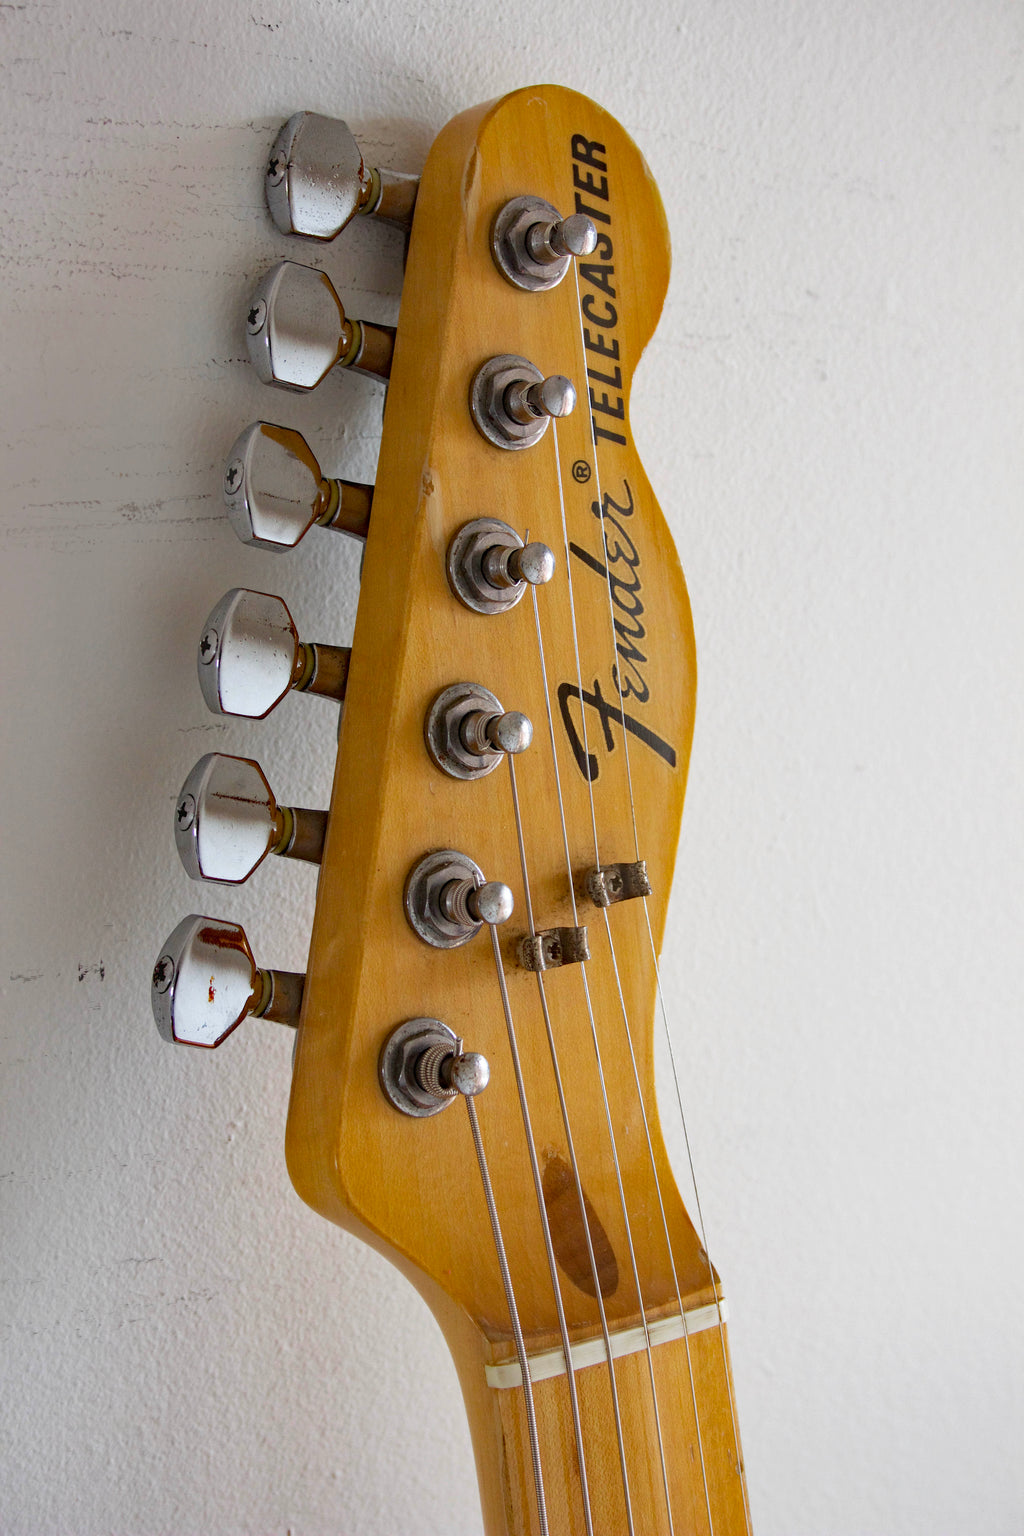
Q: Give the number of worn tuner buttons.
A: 6